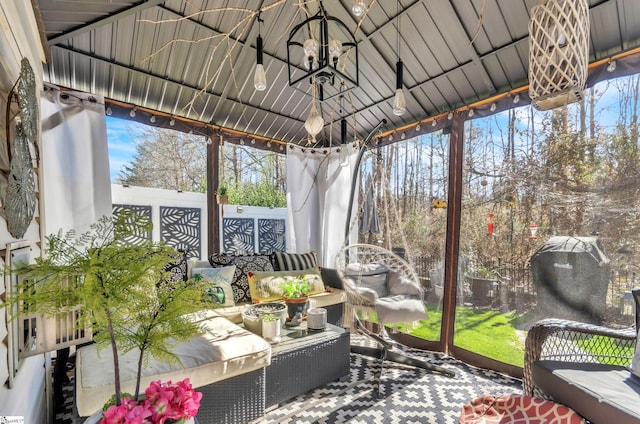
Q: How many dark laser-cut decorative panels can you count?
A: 4